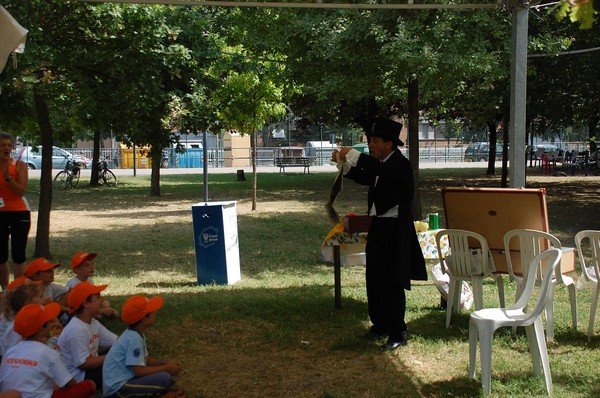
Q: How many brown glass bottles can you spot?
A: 0